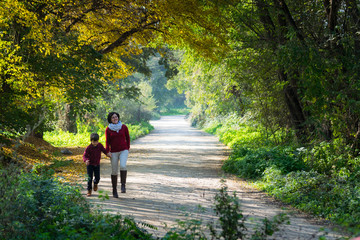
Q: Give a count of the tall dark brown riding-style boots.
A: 2